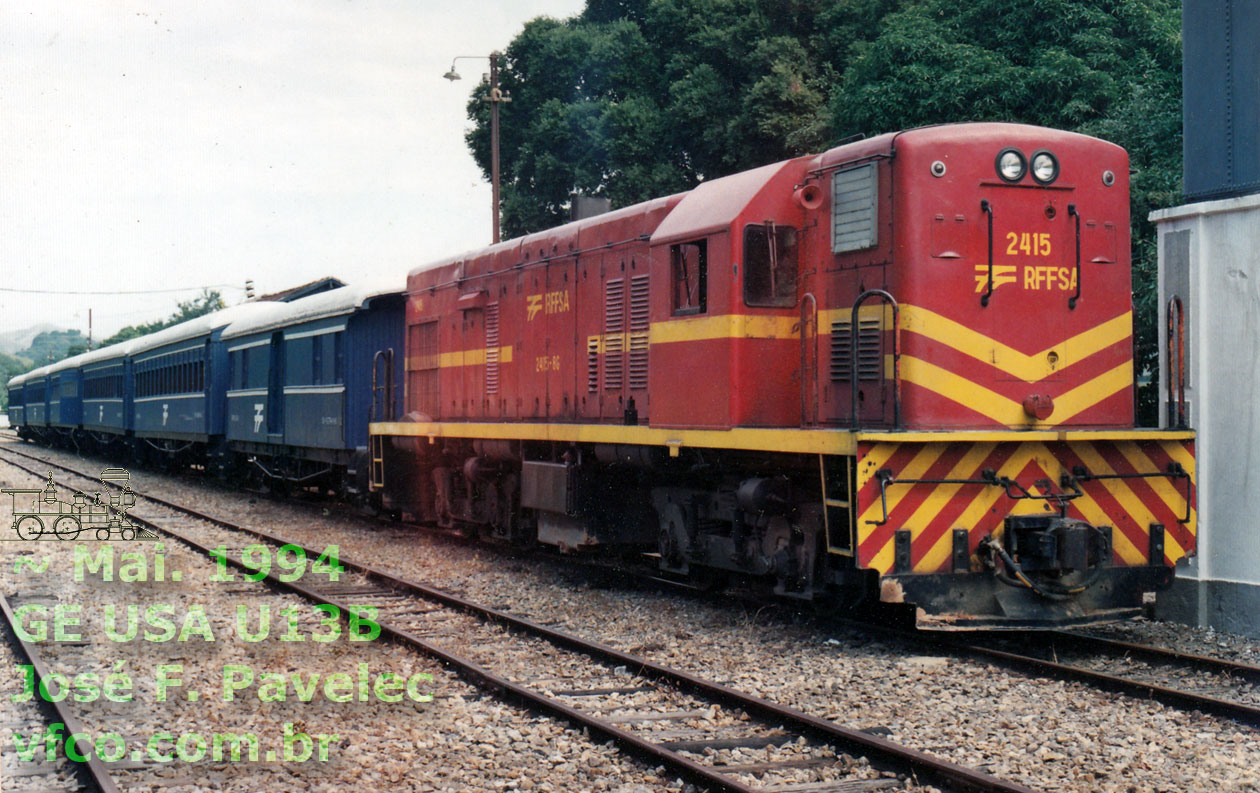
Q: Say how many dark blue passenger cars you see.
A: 6